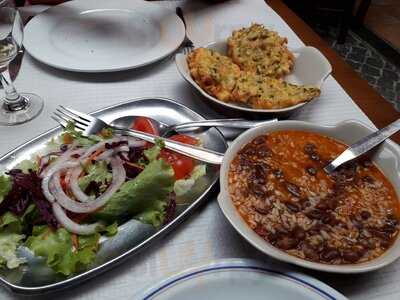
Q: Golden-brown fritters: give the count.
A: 3